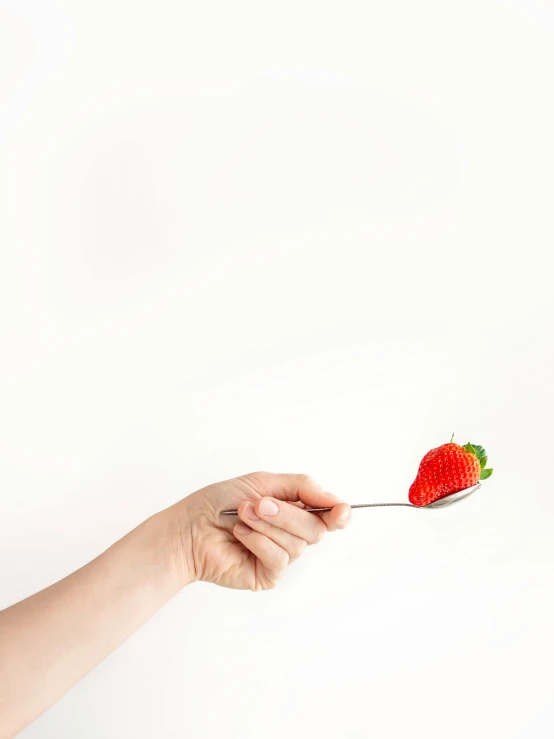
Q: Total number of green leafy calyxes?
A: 1